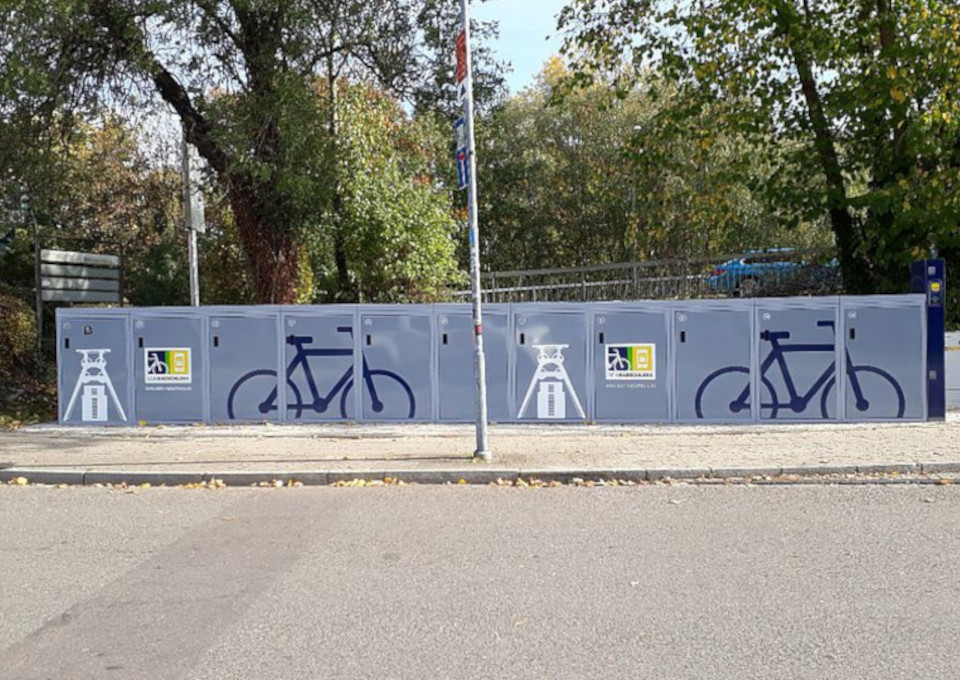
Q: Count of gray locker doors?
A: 11